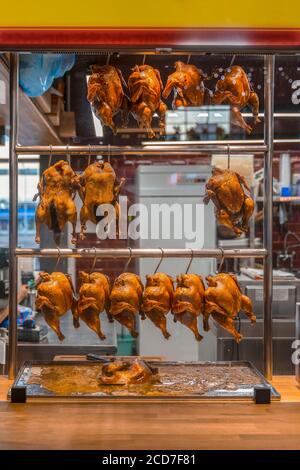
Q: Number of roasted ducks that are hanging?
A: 13